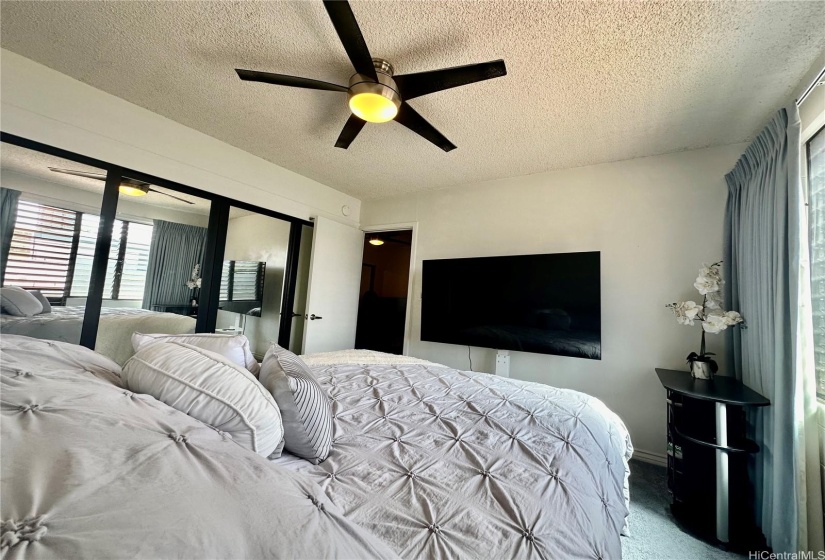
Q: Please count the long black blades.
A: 5